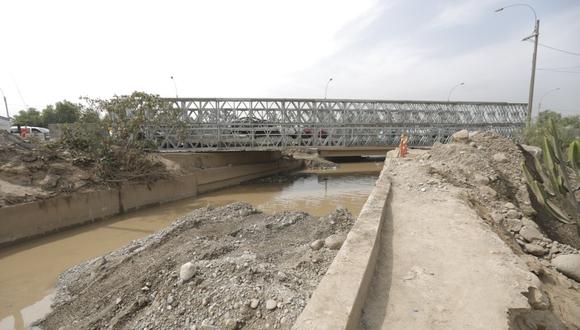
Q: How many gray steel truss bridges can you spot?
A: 1